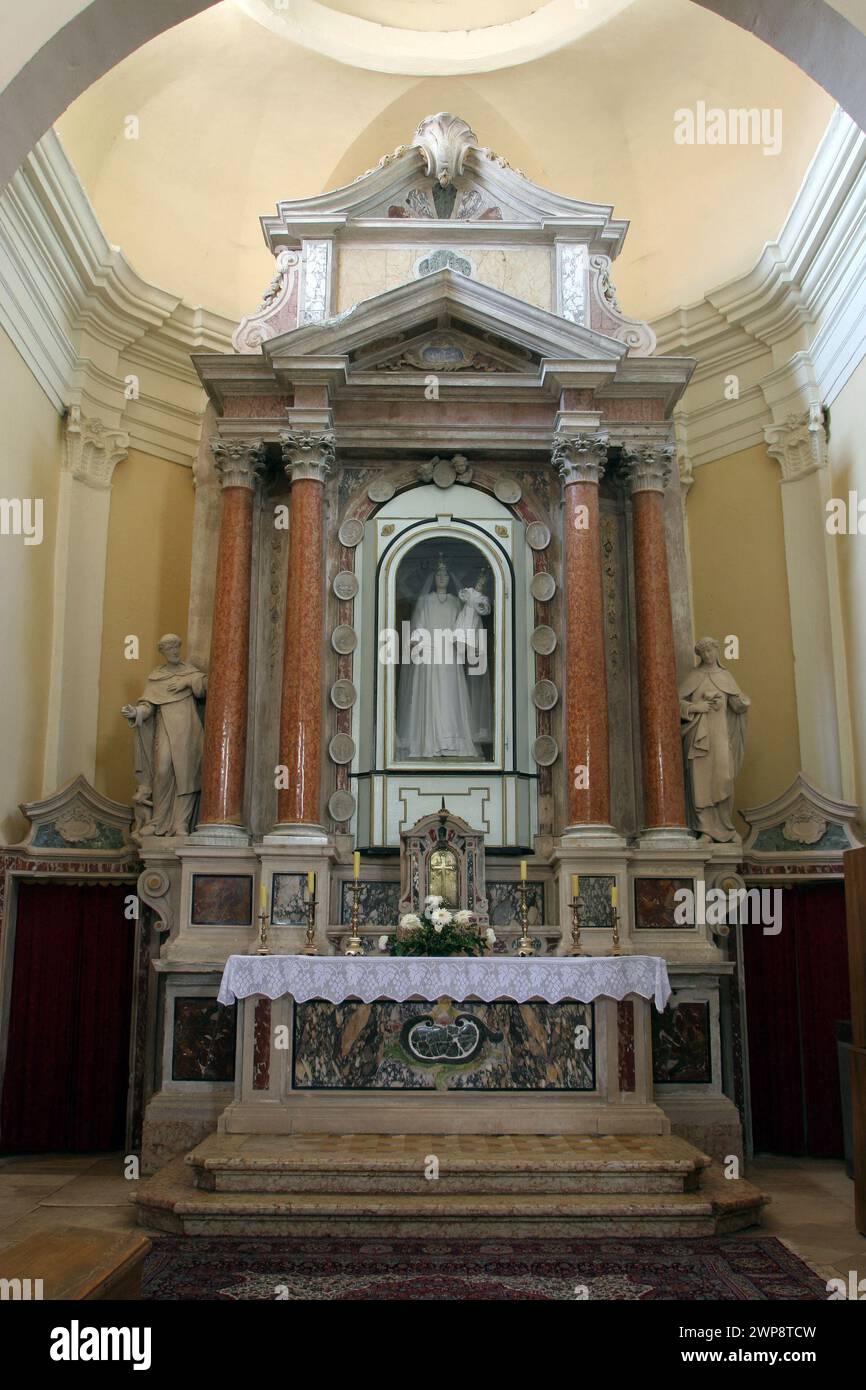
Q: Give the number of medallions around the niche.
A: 14